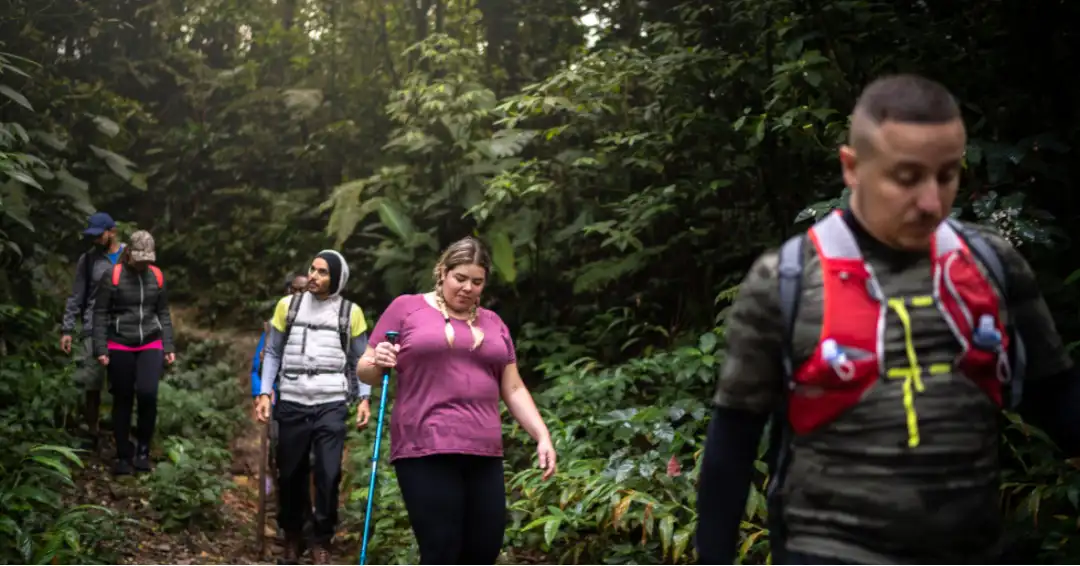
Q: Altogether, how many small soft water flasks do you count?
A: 2